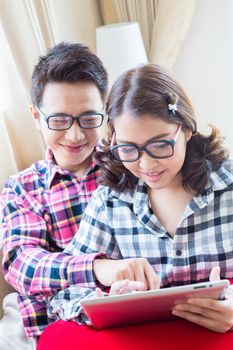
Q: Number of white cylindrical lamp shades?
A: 1